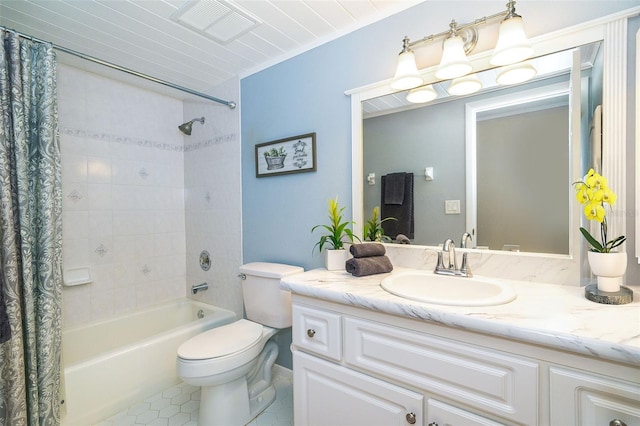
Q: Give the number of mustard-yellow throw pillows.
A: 0